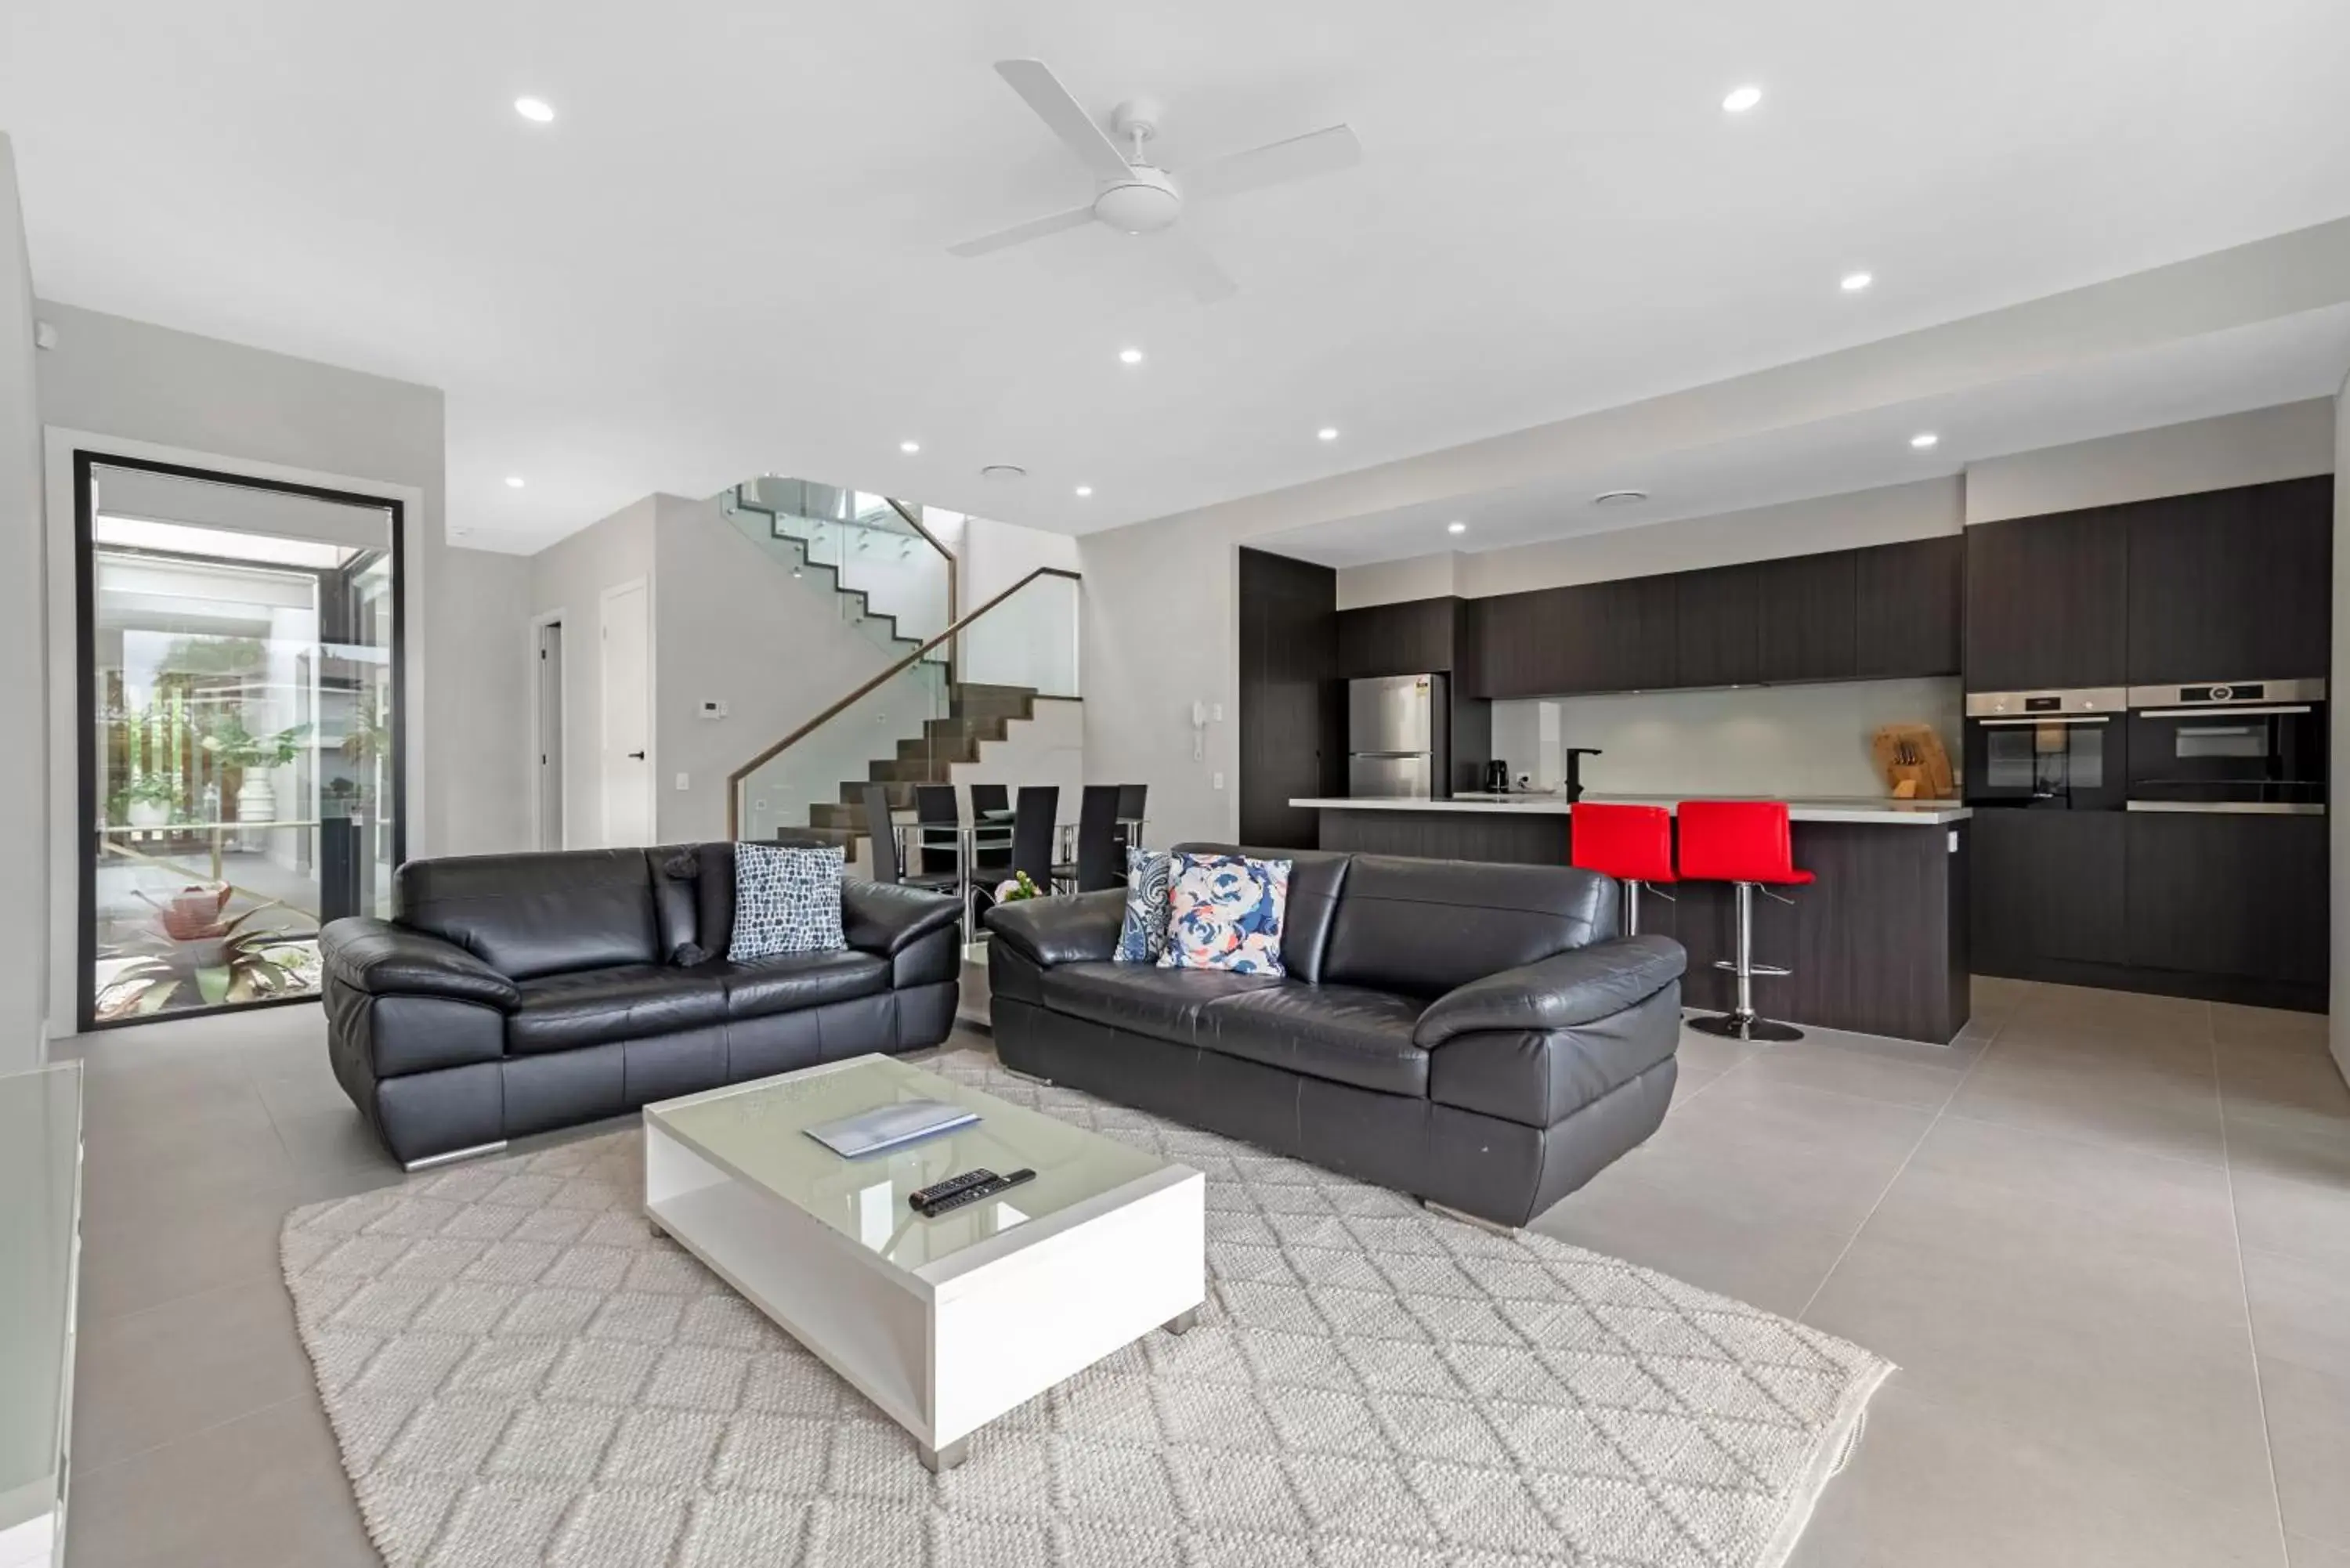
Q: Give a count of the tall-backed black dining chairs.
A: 6